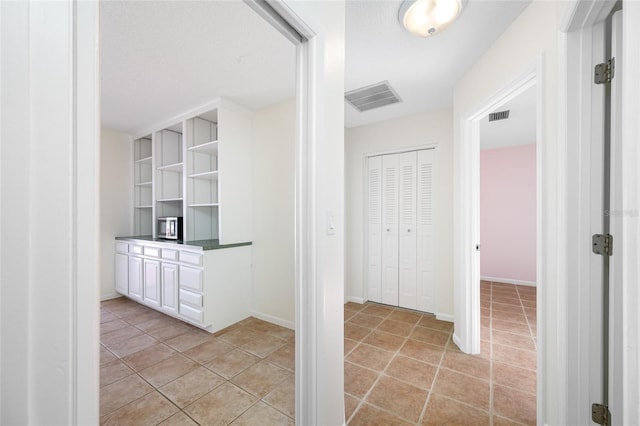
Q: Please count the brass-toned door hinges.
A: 3